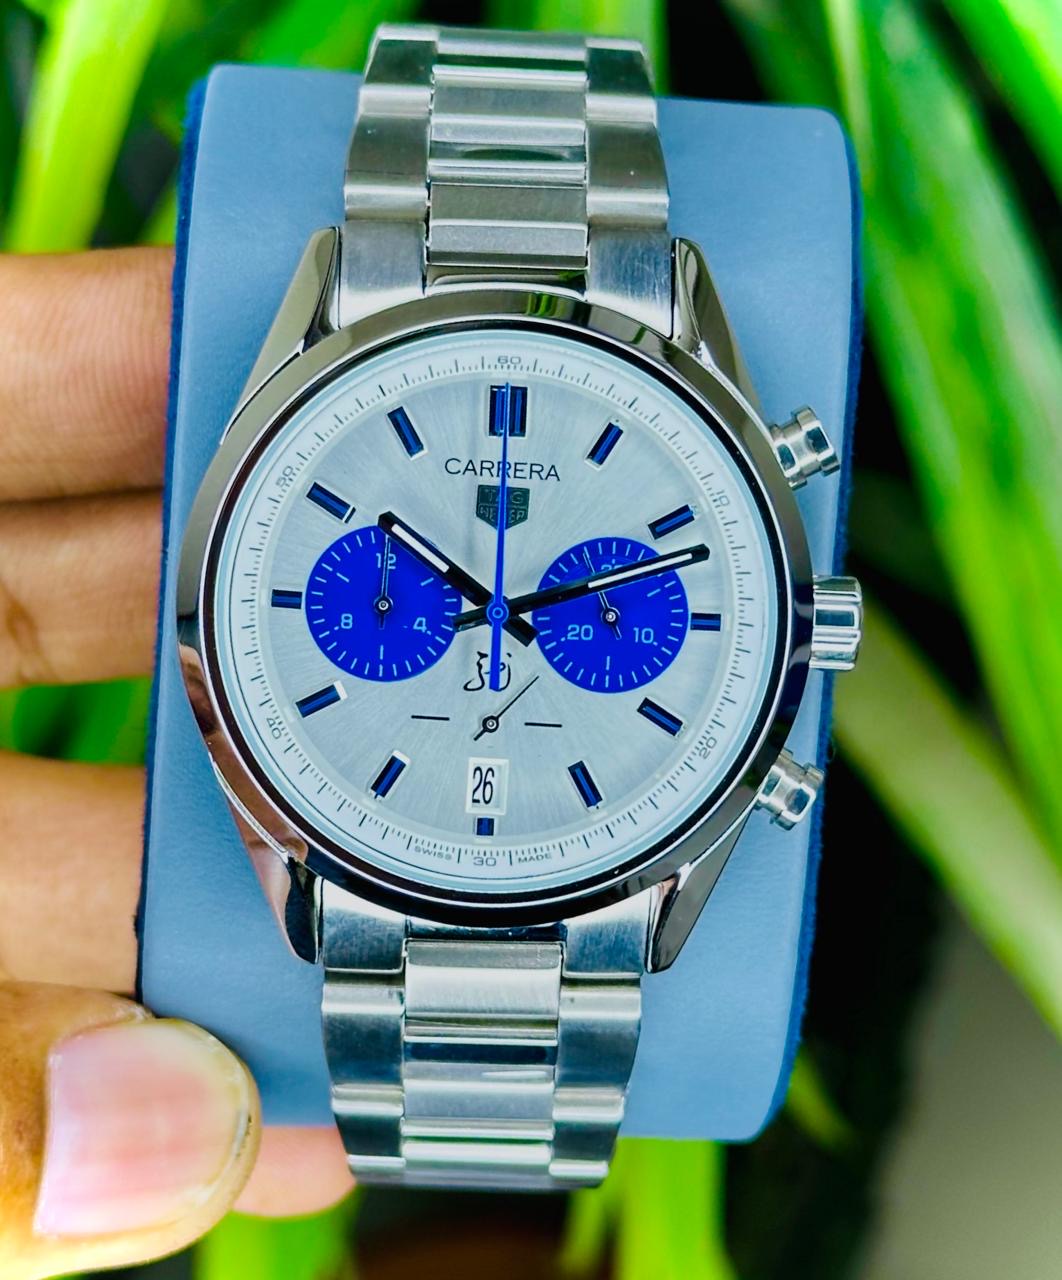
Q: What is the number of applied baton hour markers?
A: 12